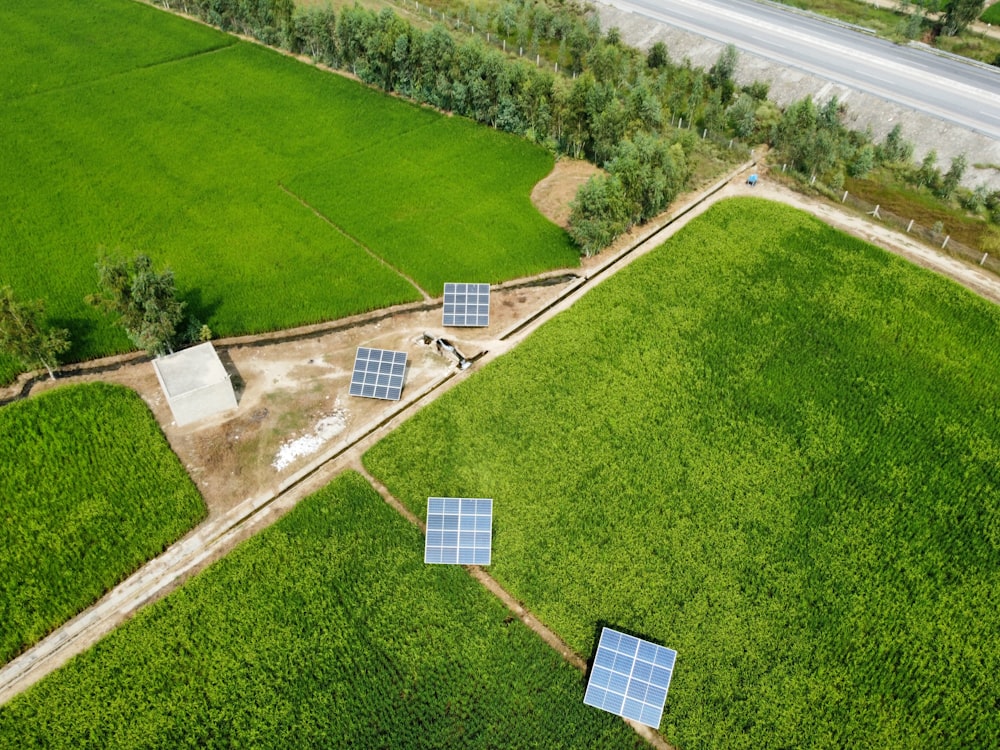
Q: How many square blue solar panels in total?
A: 4